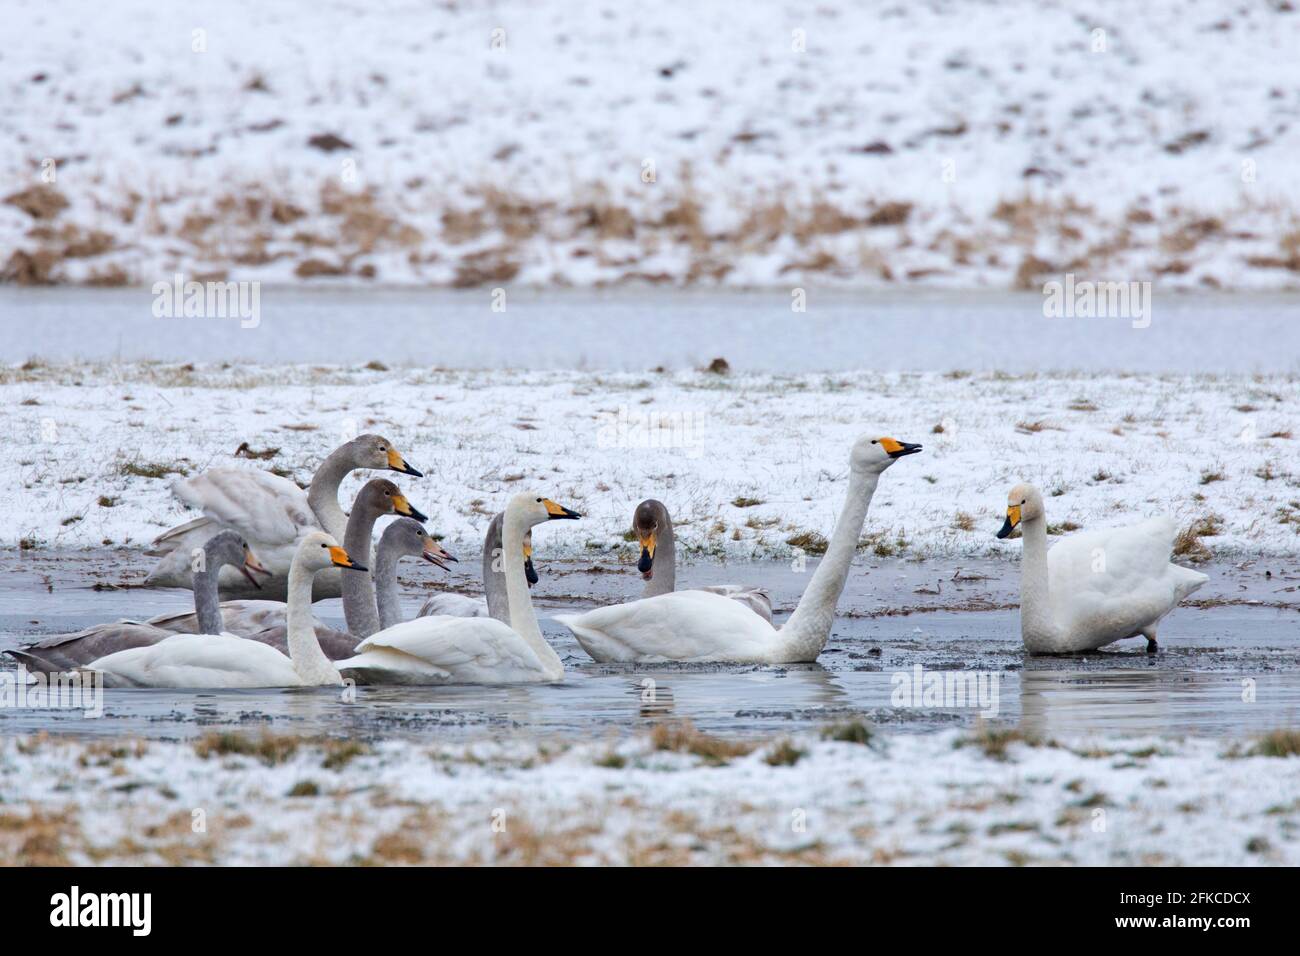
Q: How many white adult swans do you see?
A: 4